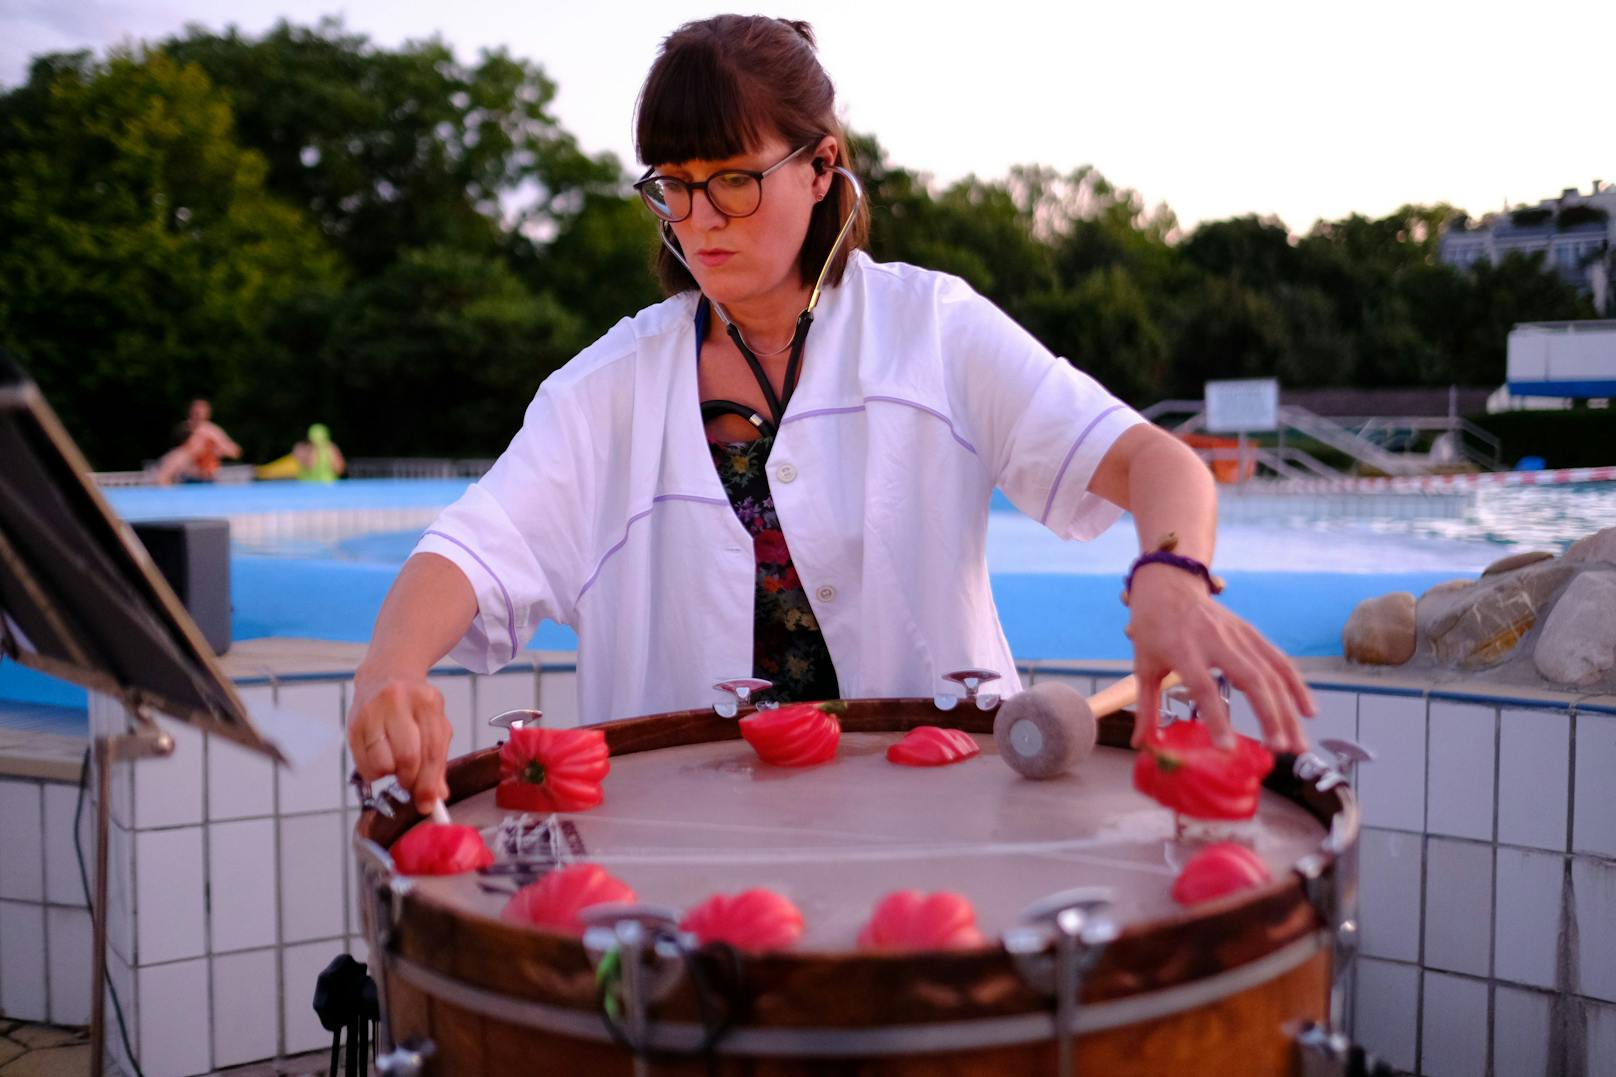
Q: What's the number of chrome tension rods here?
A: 10